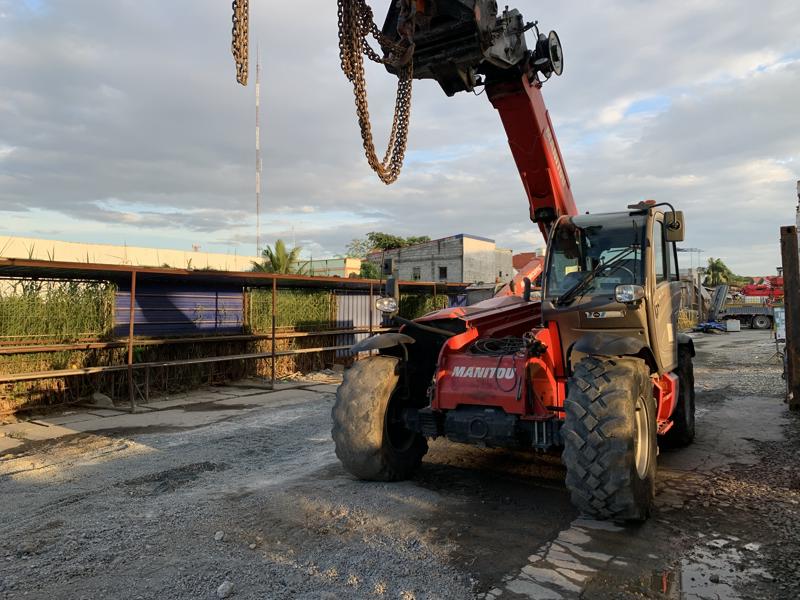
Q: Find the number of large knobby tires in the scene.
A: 3